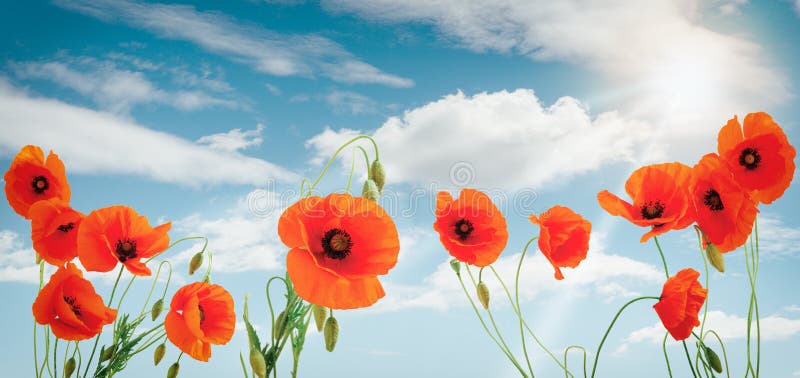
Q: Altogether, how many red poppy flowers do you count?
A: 12